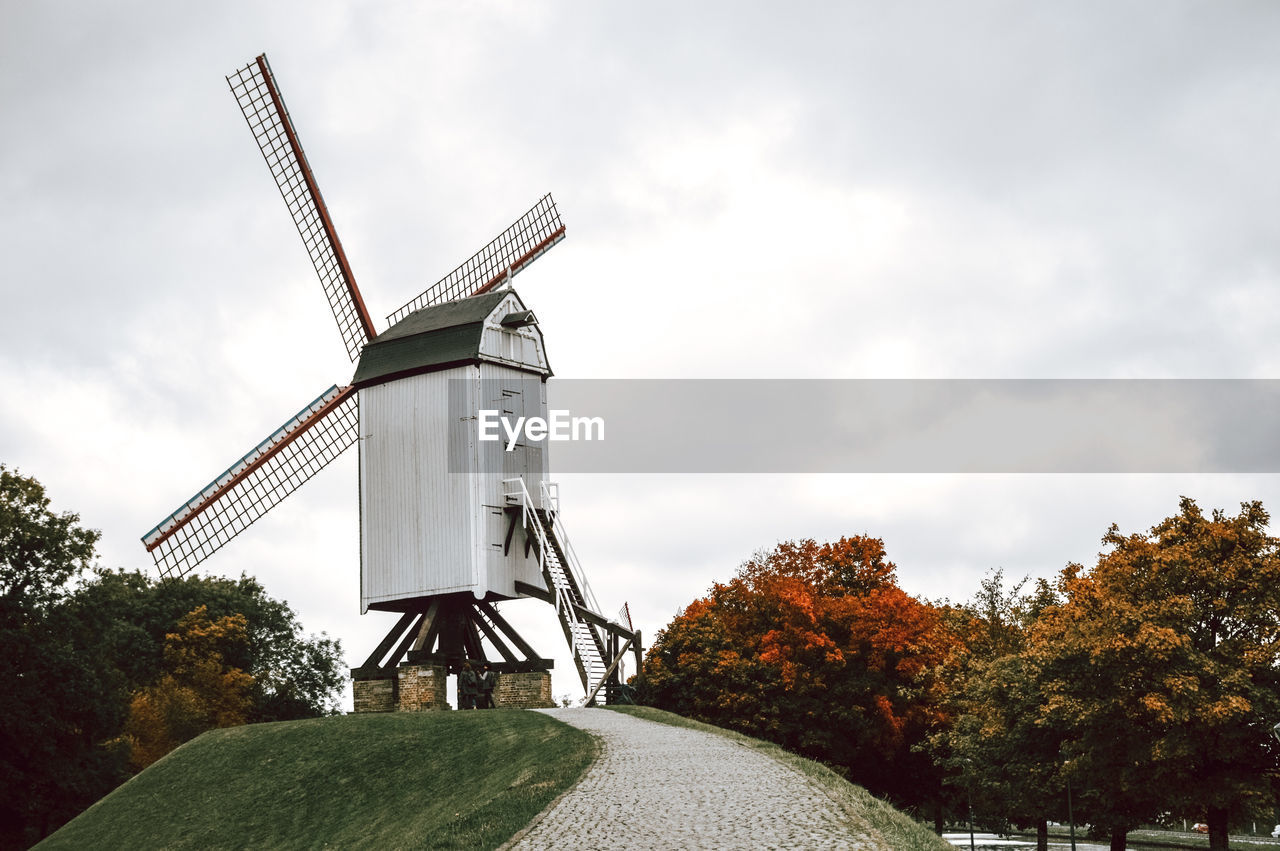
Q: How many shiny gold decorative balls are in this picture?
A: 0